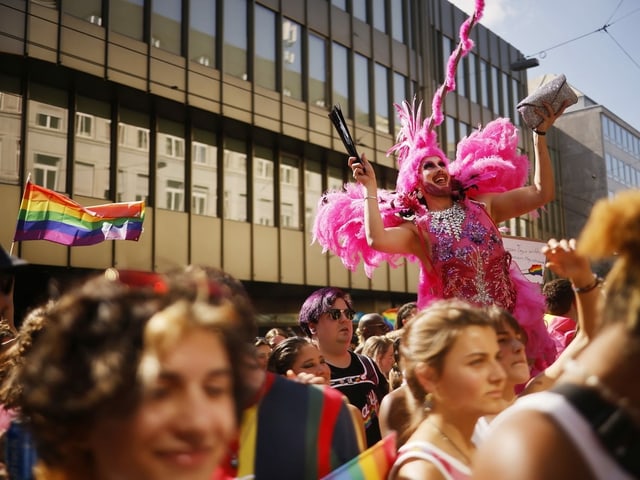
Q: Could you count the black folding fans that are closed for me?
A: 1